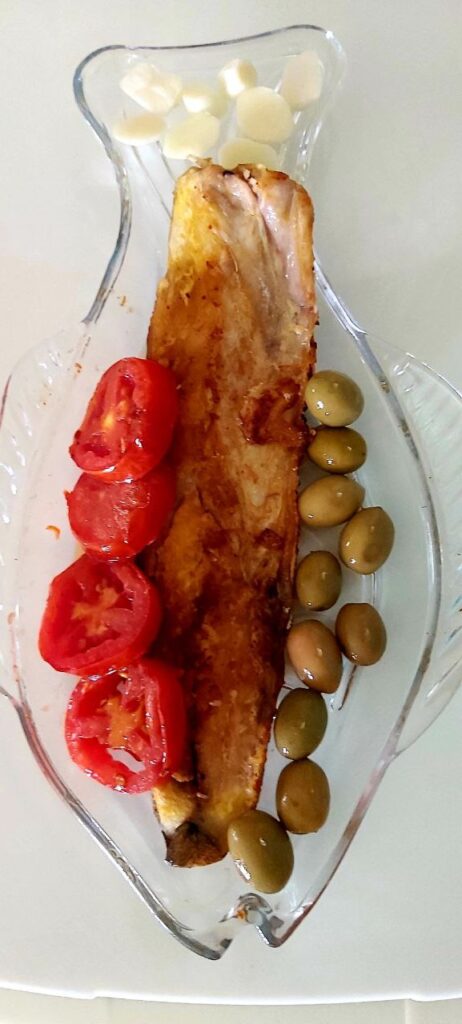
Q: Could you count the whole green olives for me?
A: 10